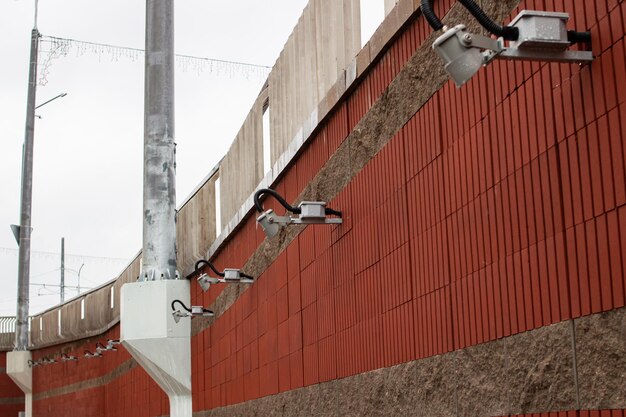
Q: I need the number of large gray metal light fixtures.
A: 4